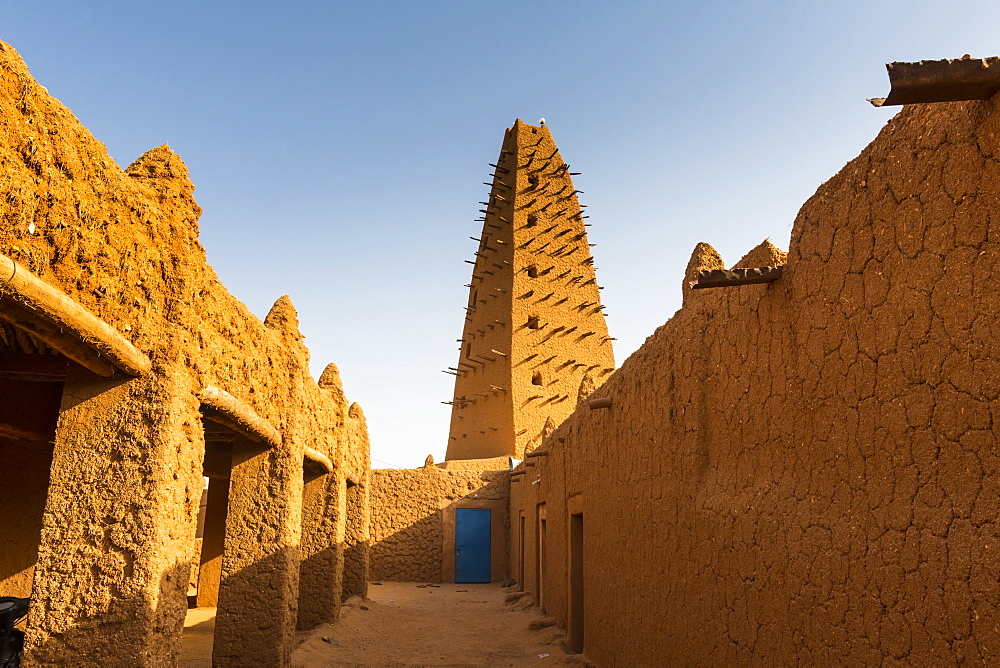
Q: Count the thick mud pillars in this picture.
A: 4